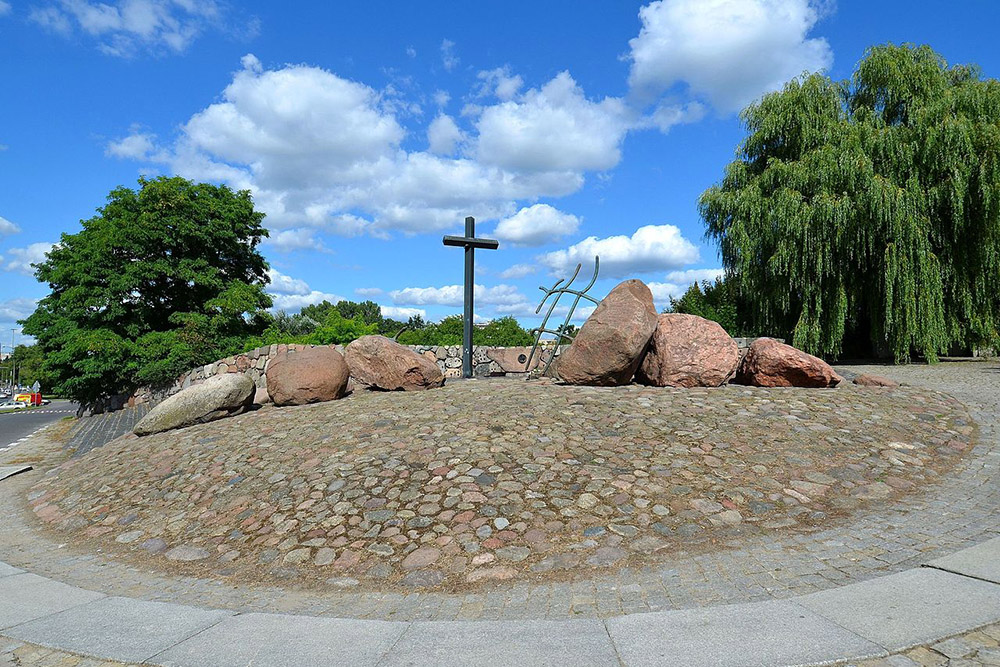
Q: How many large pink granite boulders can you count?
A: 5